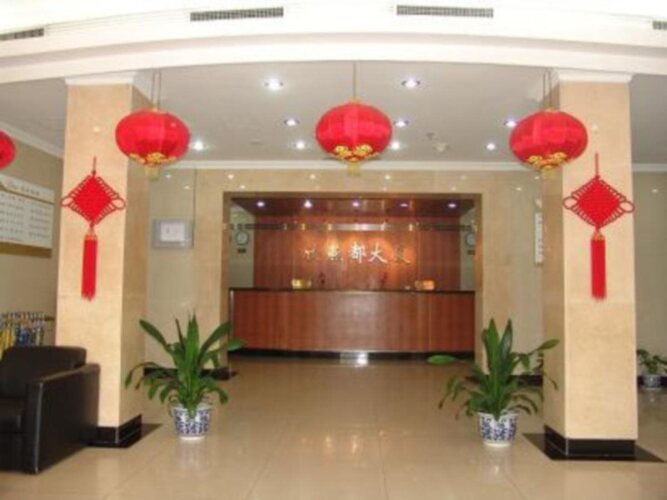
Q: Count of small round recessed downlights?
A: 14